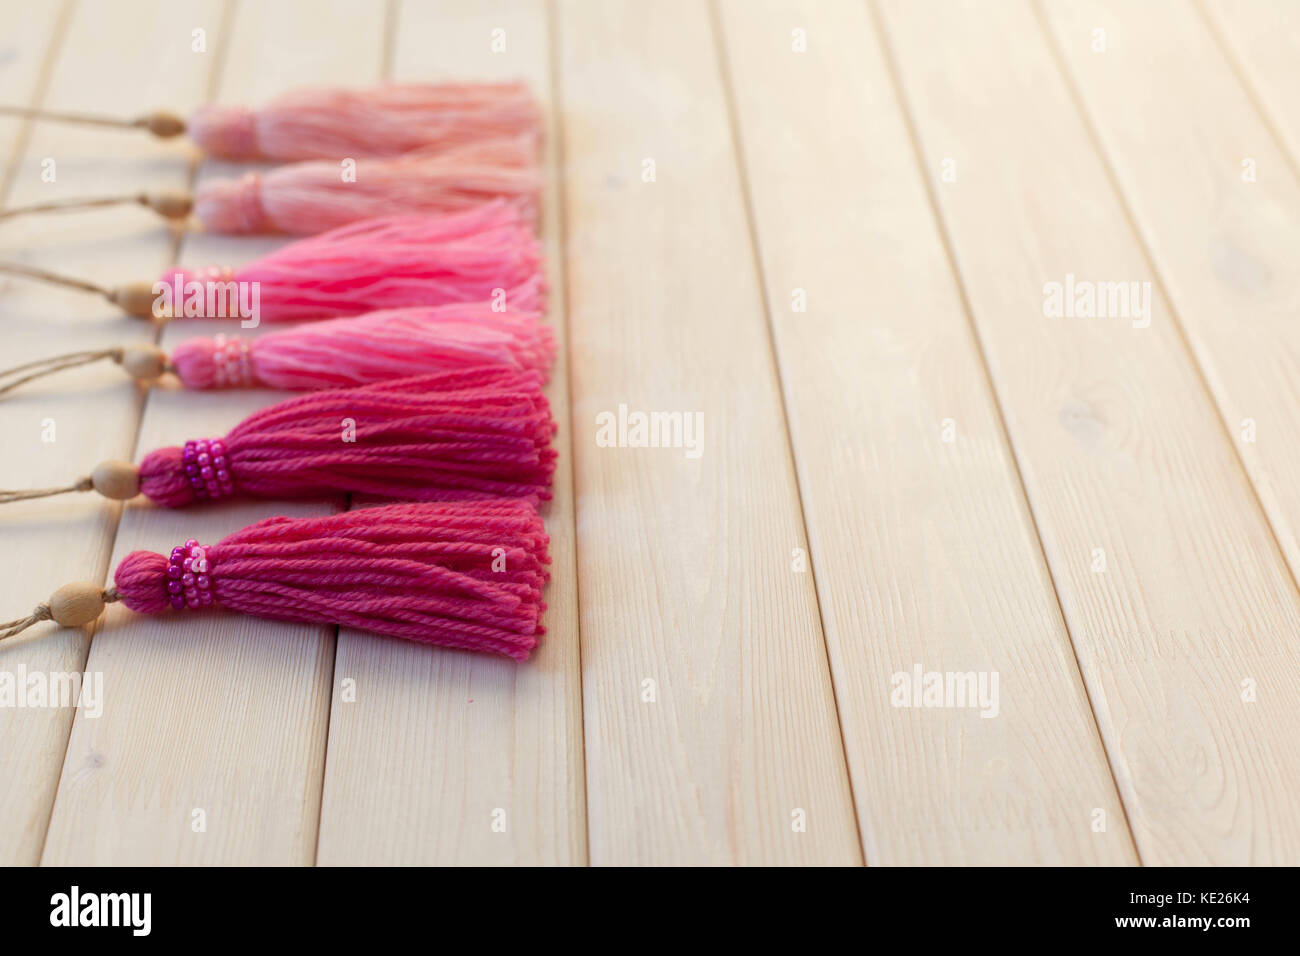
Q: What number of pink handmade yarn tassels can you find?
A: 6